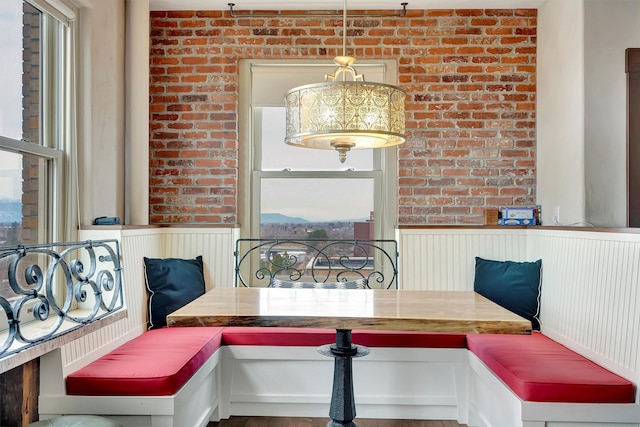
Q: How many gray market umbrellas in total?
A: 0